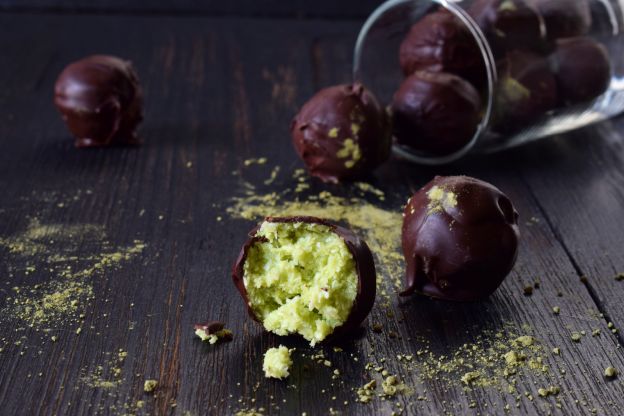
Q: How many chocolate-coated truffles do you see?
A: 10